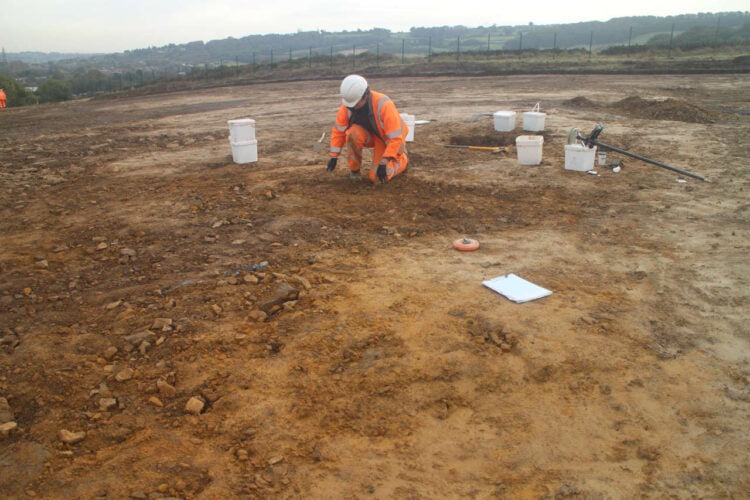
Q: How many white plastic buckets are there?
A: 7